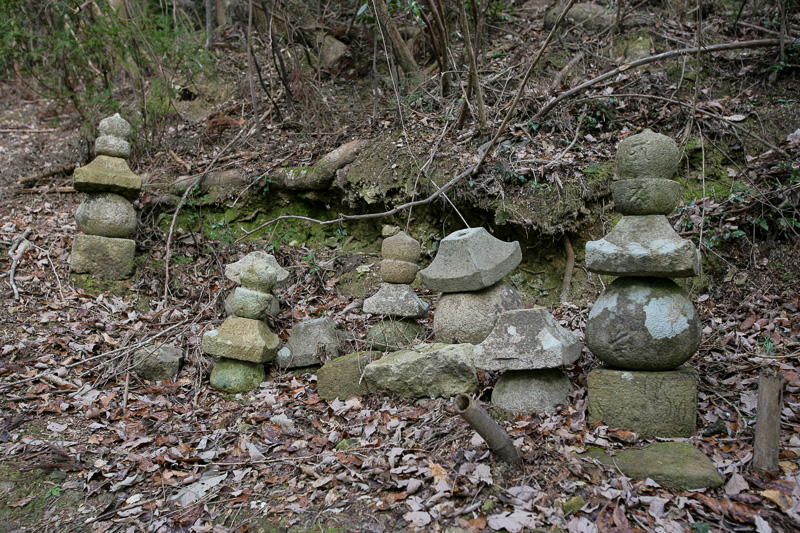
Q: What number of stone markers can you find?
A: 6